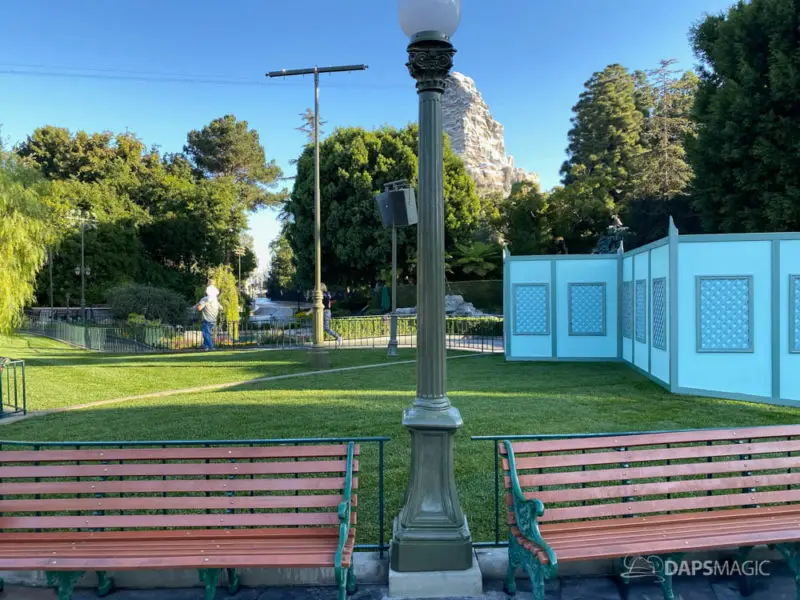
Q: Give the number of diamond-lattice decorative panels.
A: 7